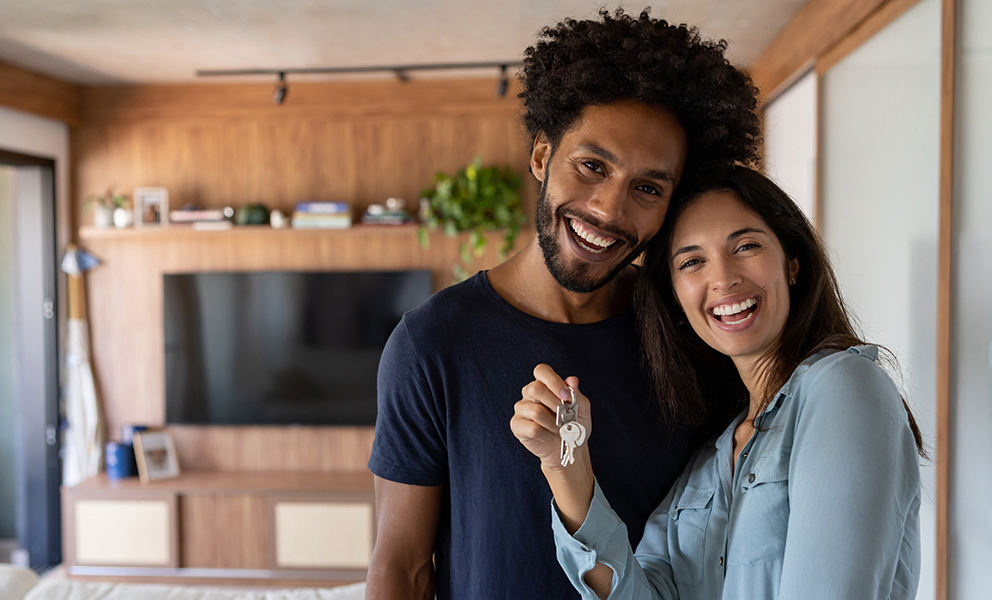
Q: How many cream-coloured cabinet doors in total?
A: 2